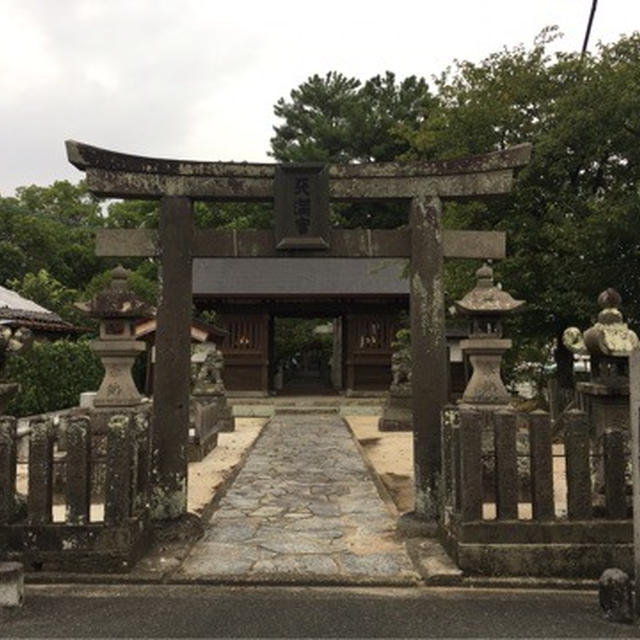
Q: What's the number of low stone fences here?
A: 2